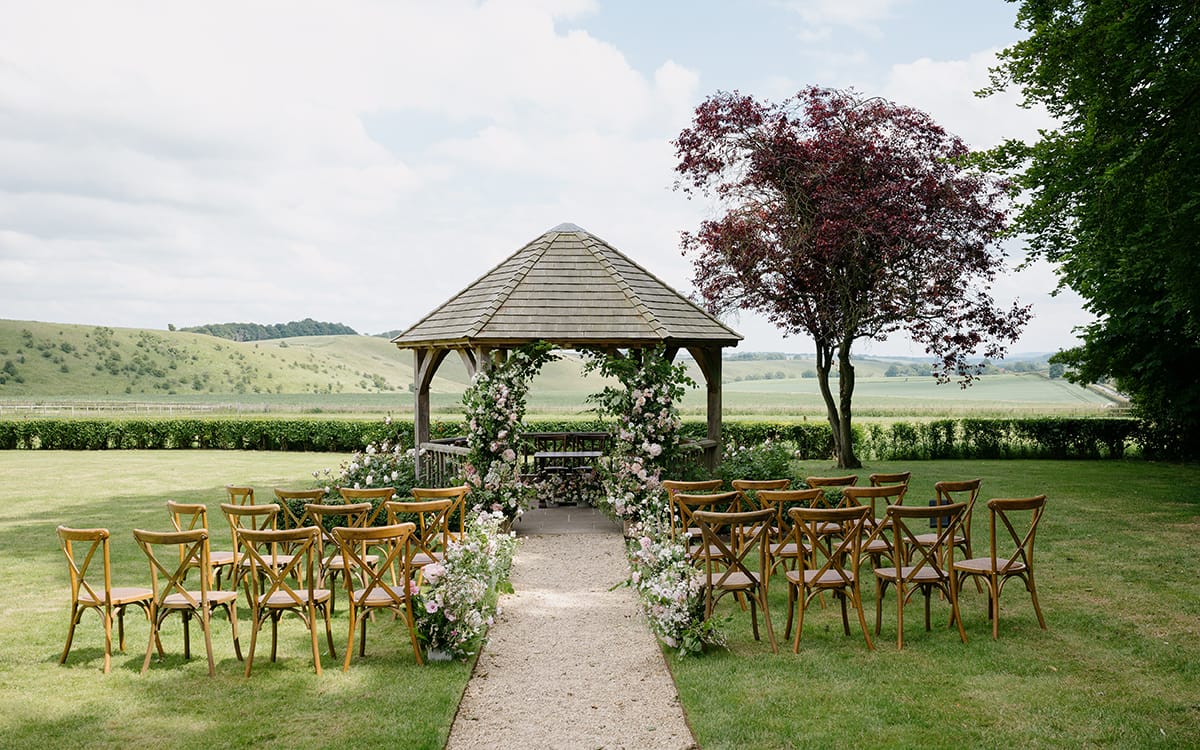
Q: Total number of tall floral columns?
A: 2